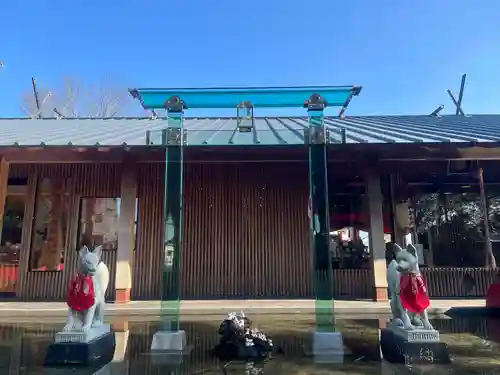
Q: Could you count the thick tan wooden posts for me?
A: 2